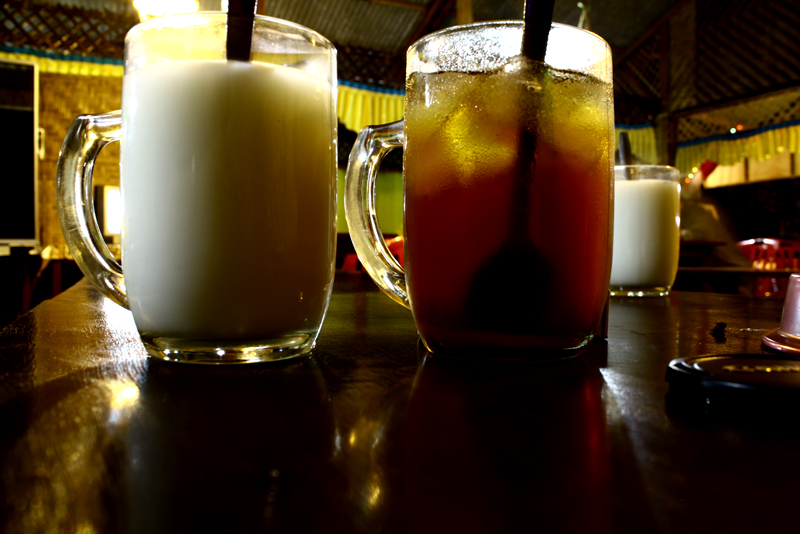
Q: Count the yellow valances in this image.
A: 4